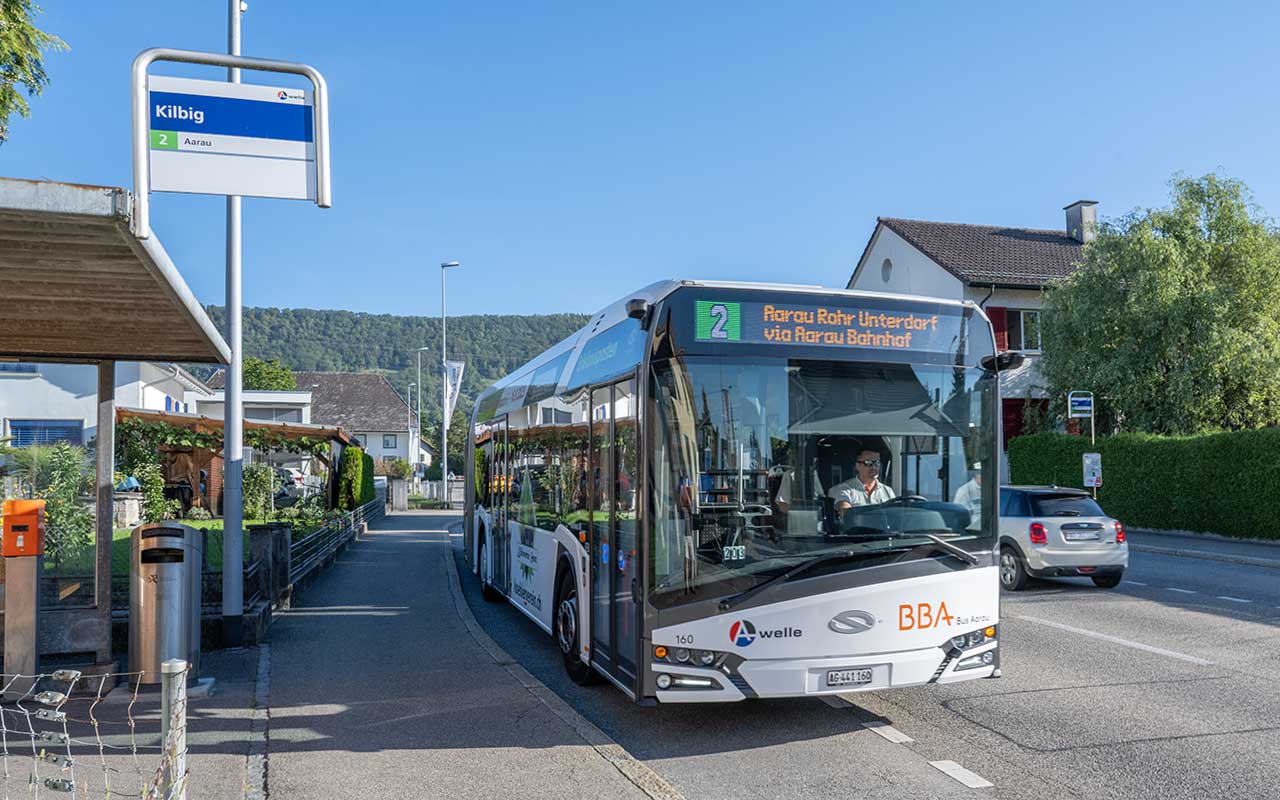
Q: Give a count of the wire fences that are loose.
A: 1